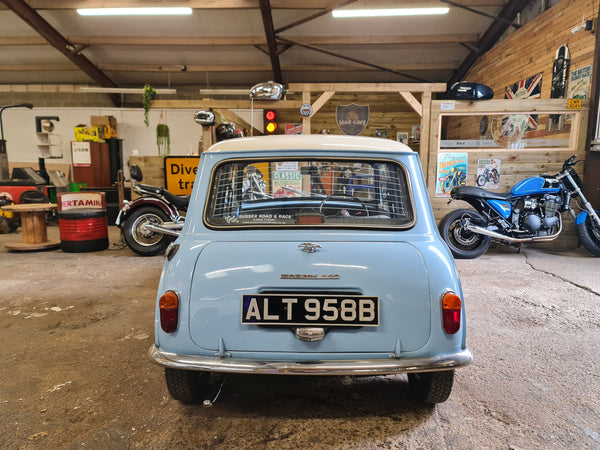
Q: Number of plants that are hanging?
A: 2